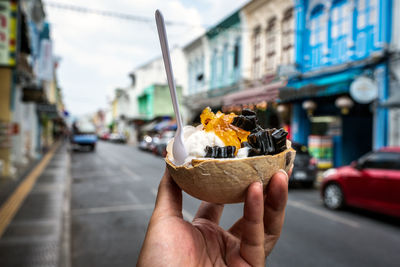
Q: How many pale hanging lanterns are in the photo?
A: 3